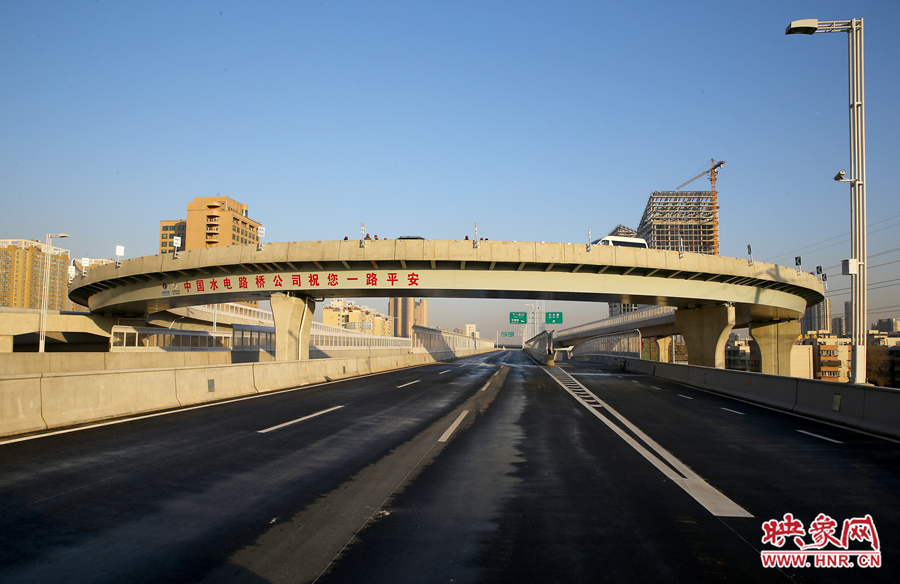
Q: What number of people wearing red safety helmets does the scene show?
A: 6